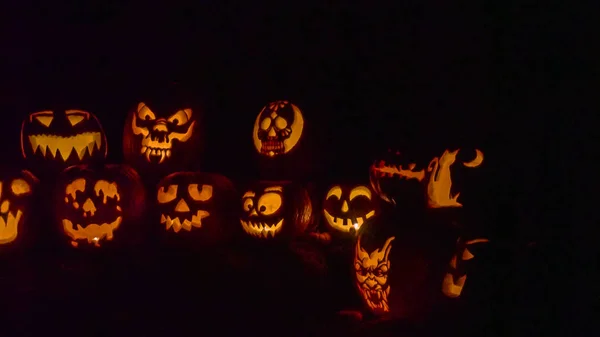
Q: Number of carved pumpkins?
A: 12